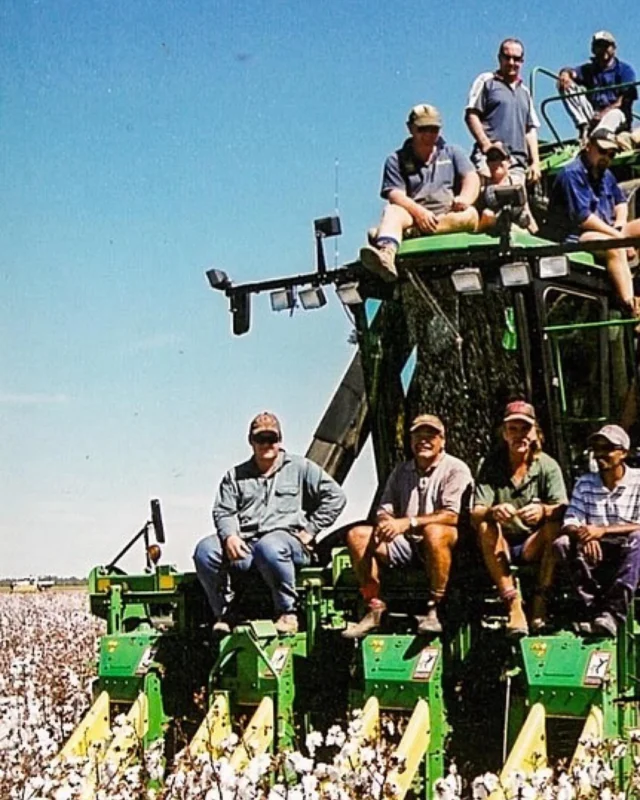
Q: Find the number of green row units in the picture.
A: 4